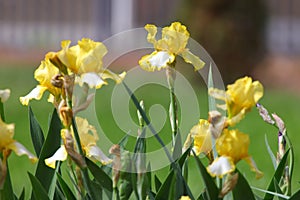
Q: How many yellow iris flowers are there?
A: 8